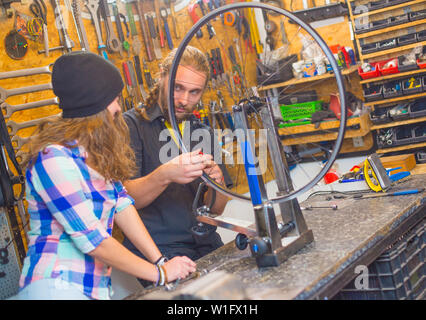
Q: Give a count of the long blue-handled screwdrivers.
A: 1